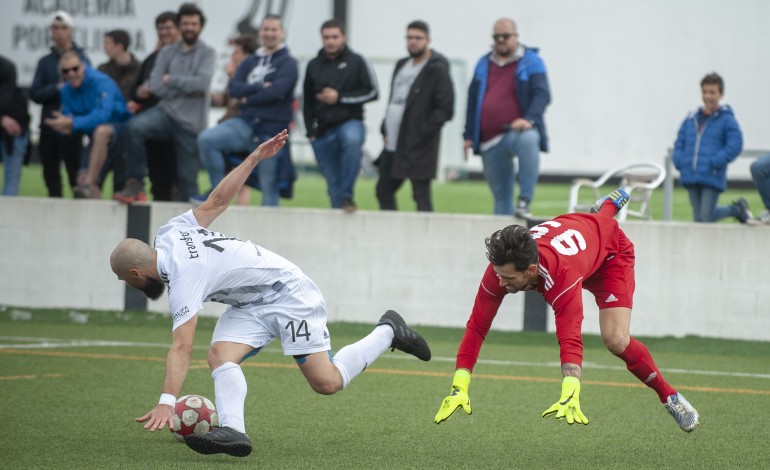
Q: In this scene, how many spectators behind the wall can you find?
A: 13